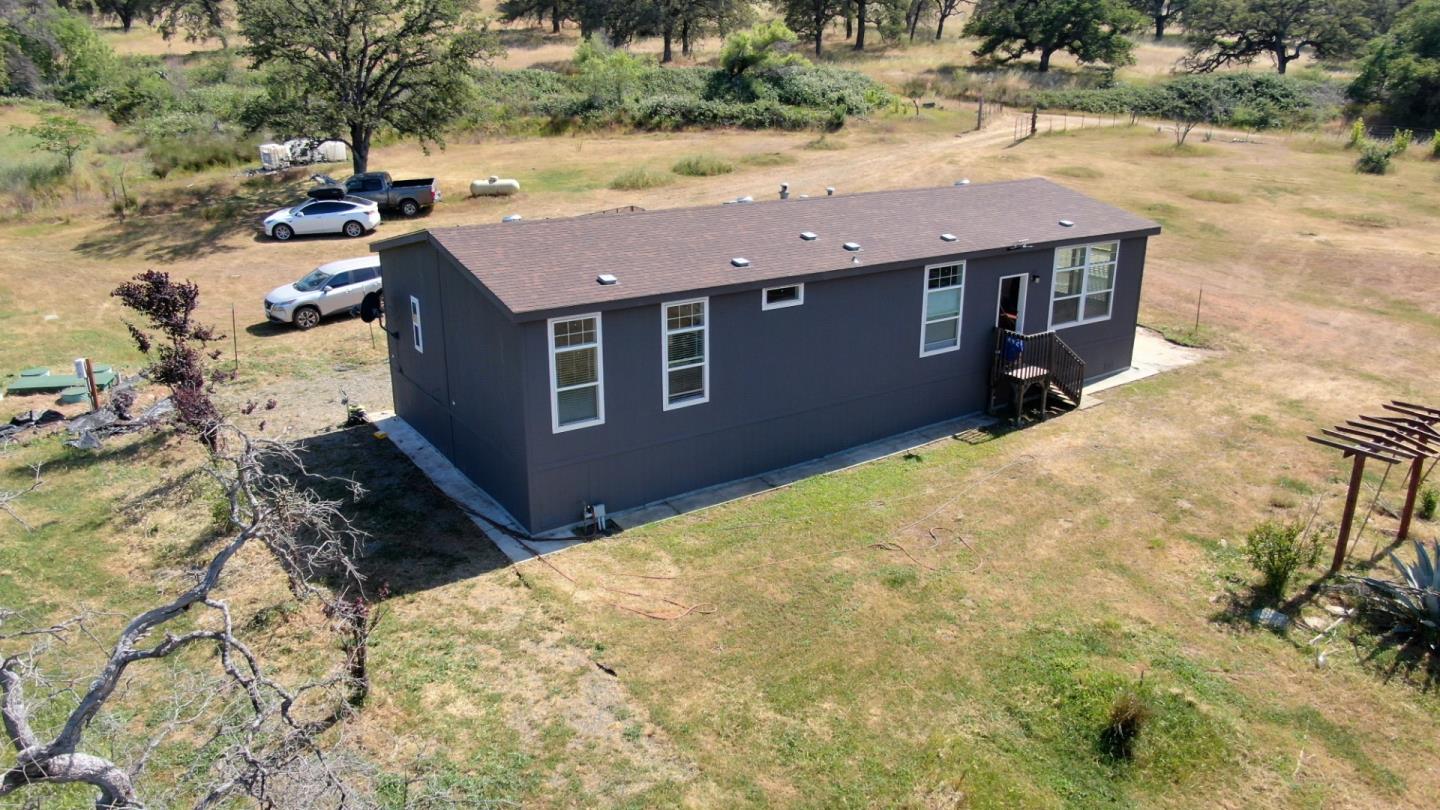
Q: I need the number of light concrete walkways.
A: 1